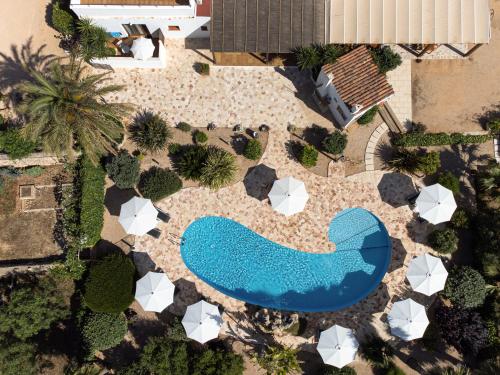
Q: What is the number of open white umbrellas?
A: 9